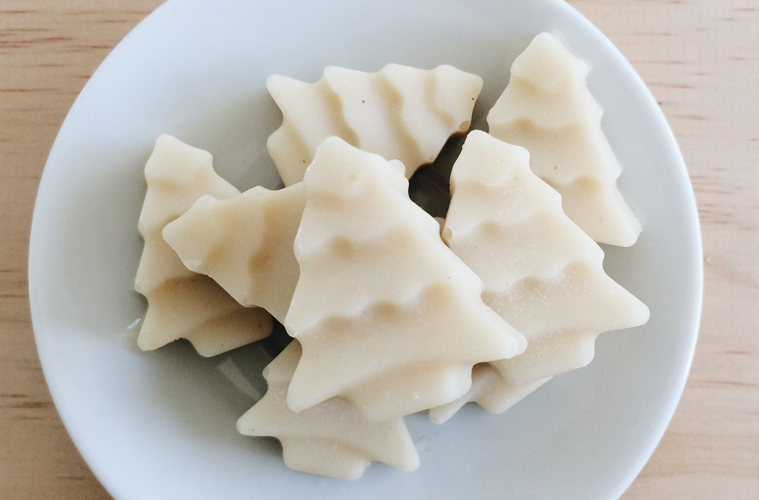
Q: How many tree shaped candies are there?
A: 8